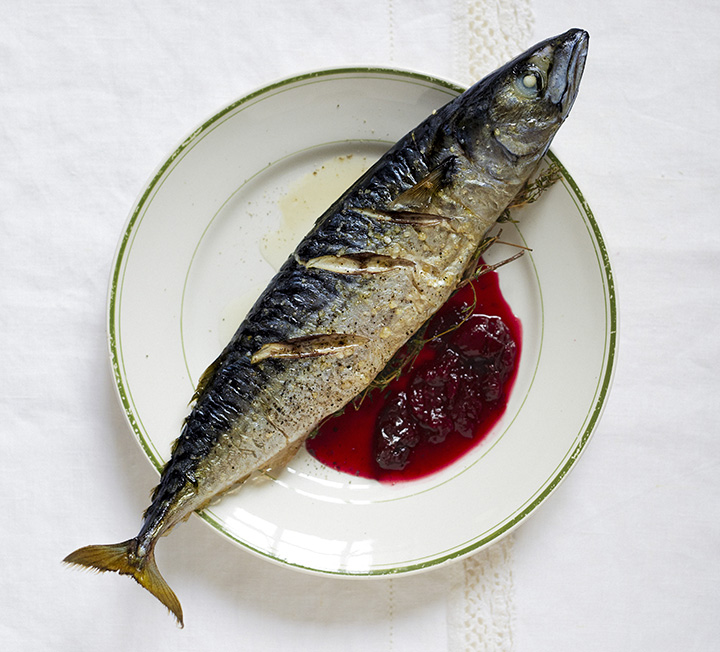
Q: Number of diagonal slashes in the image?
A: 3